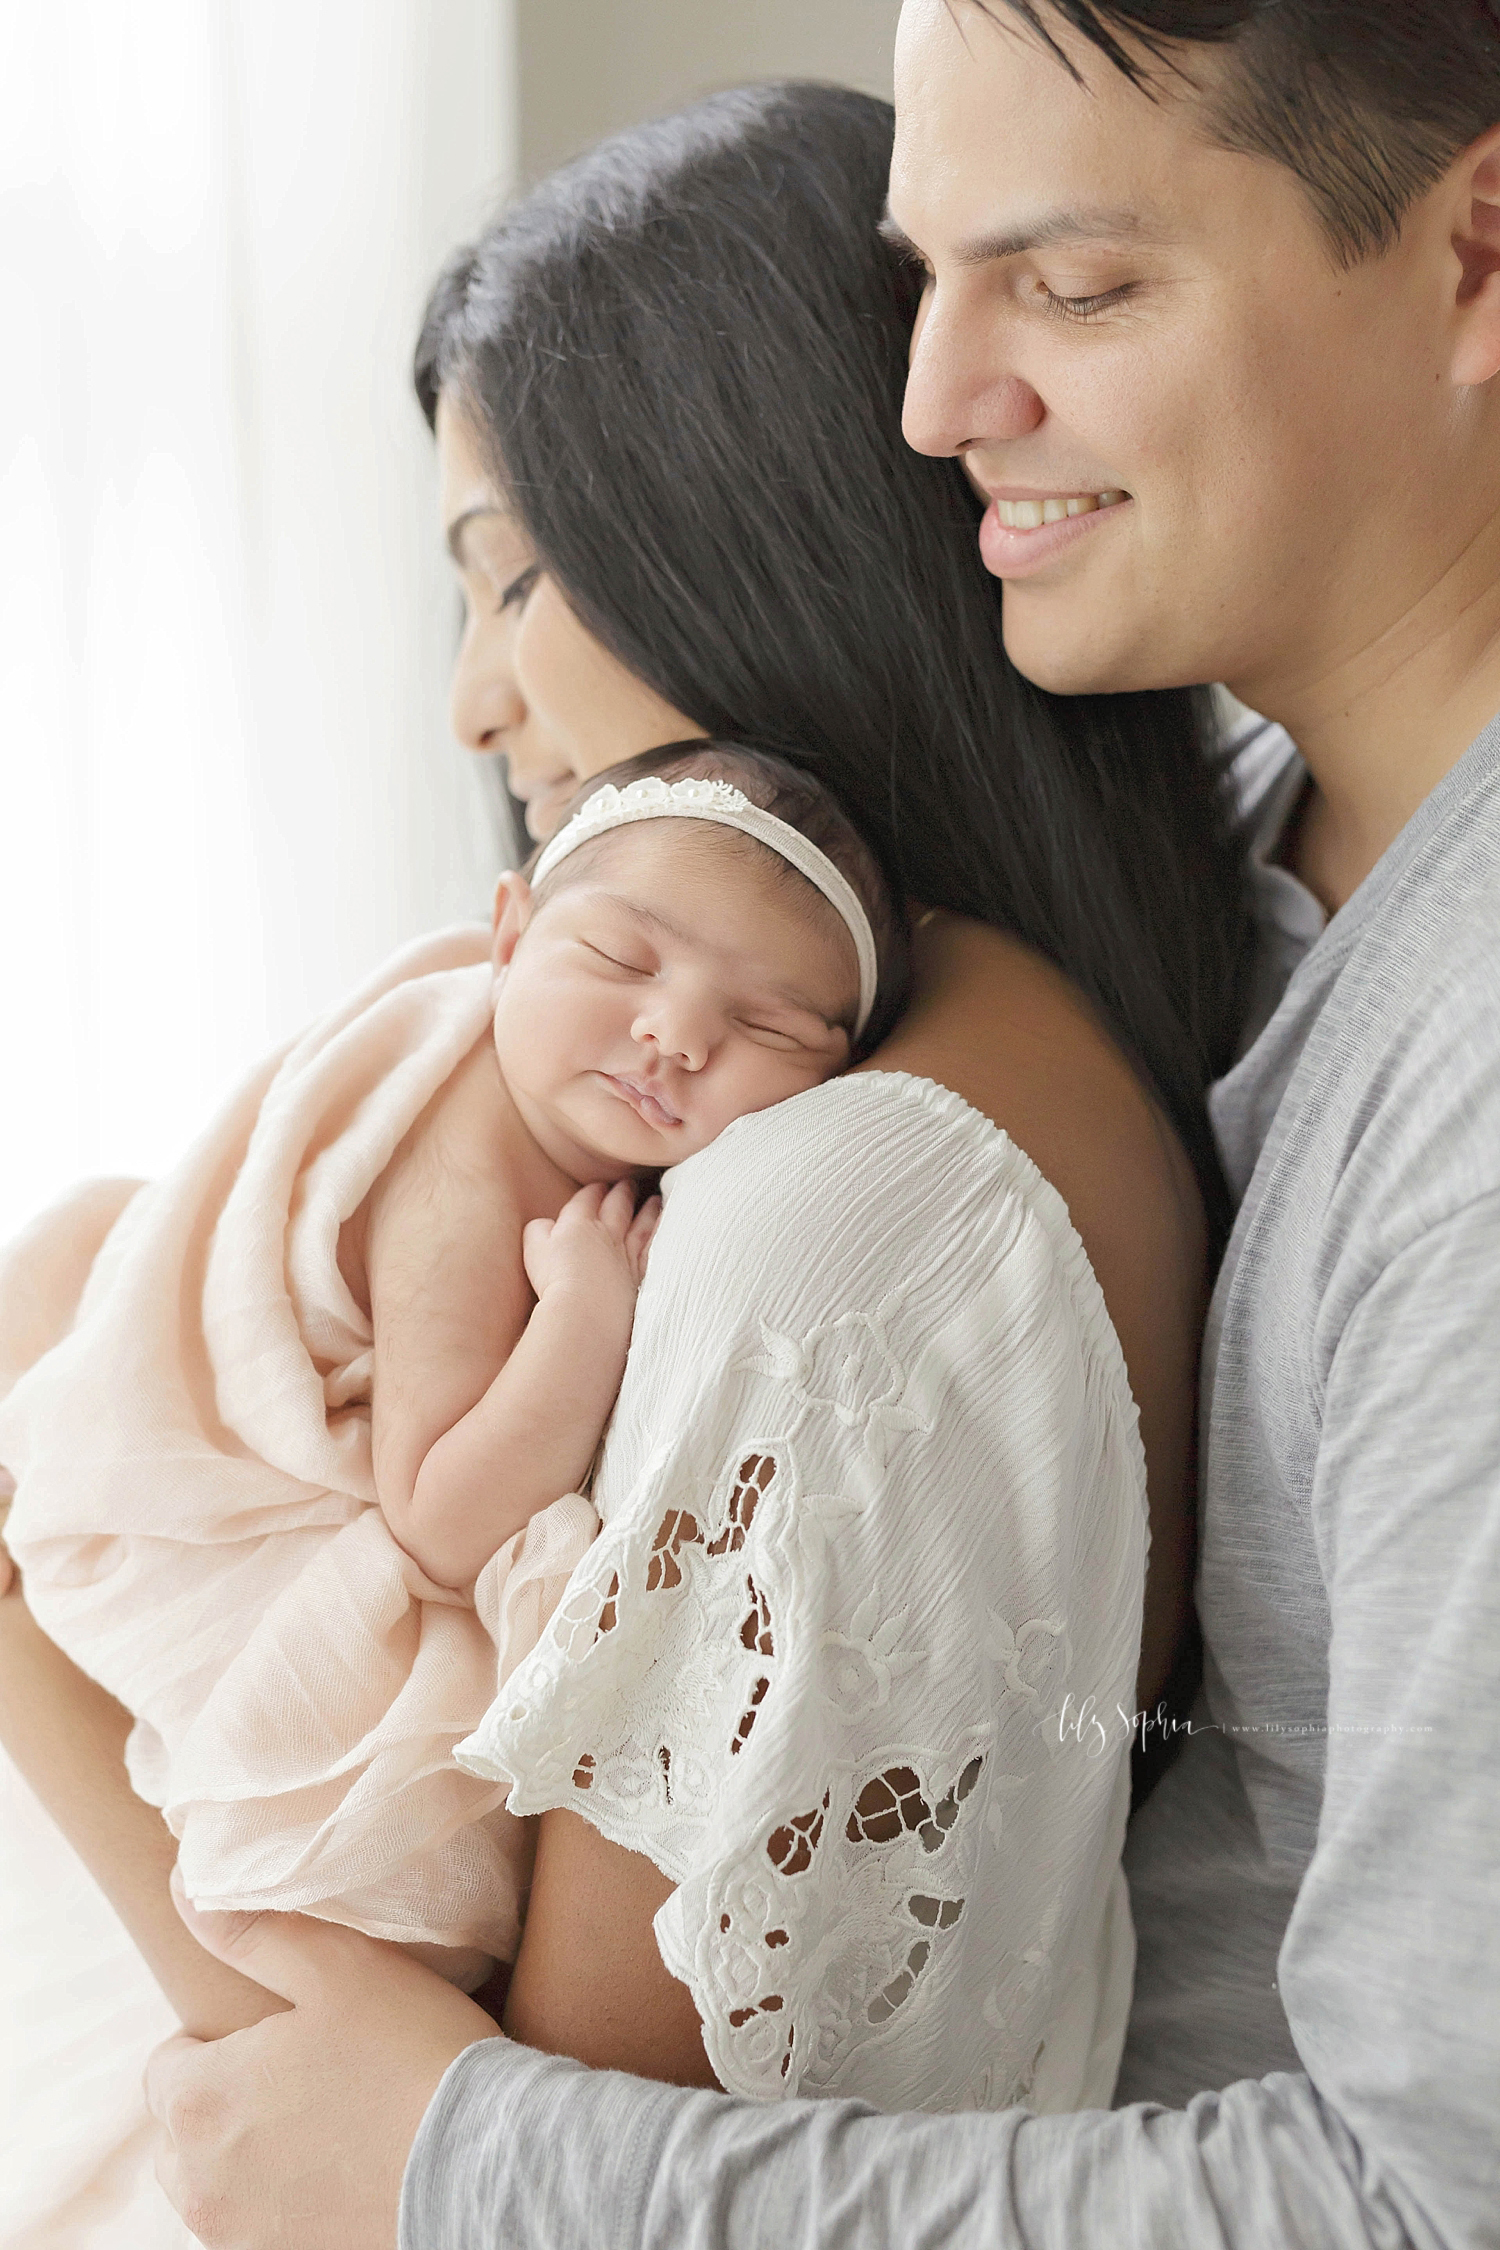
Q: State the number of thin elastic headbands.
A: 1